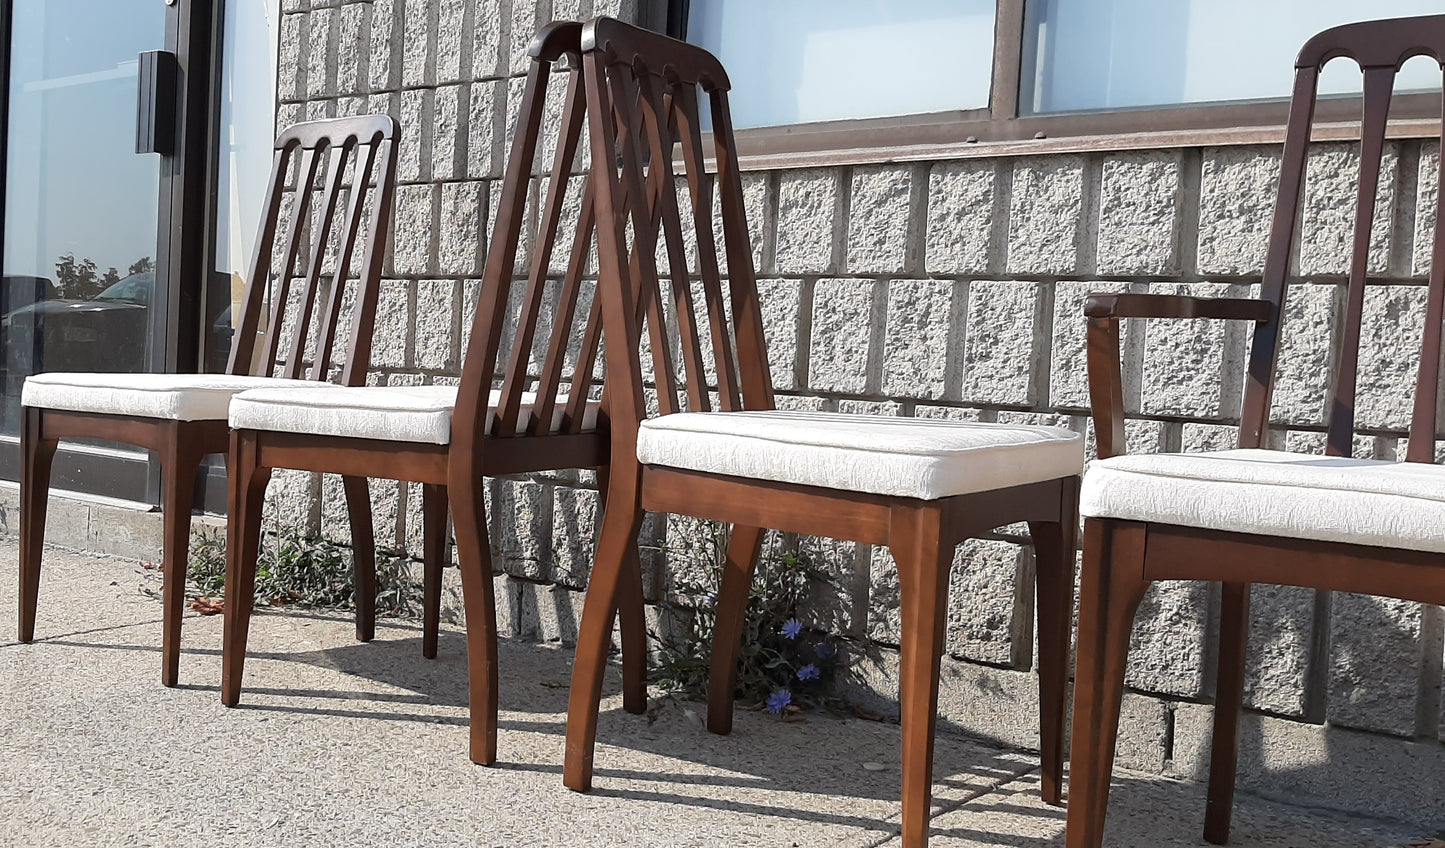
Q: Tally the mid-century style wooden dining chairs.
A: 4